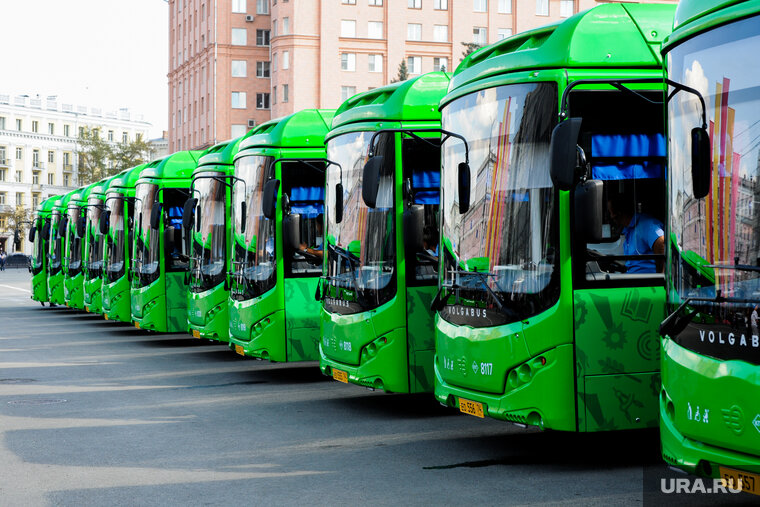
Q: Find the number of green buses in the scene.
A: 11